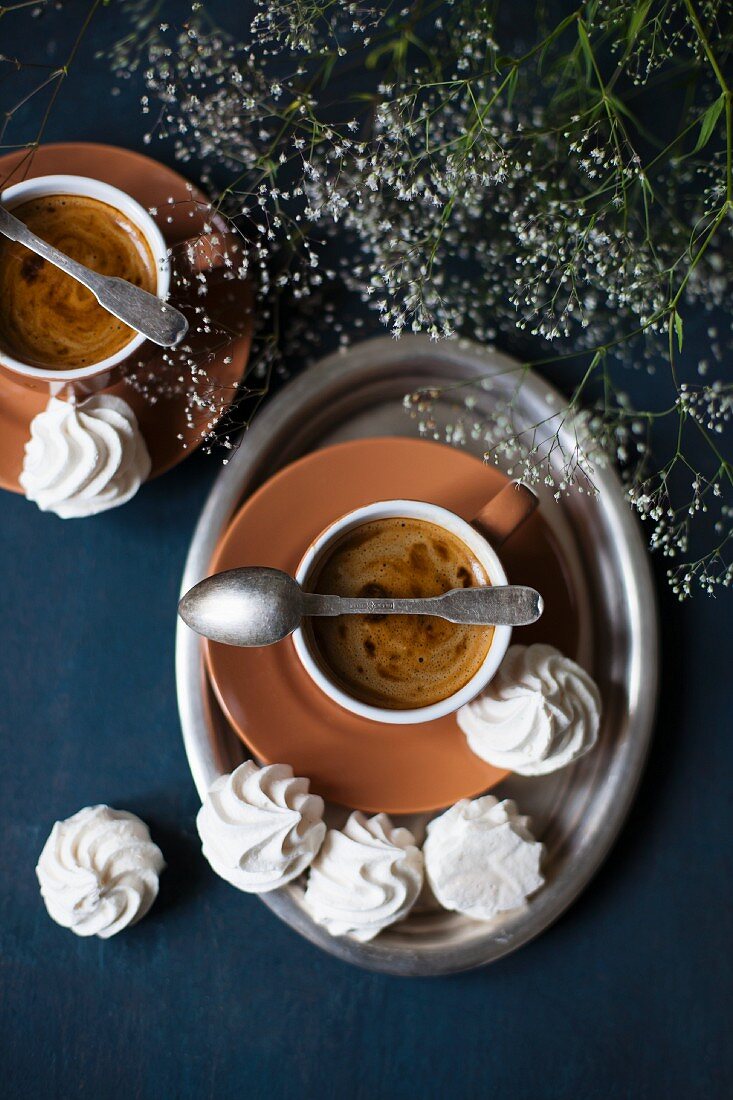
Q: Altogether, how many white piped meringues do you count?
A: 6